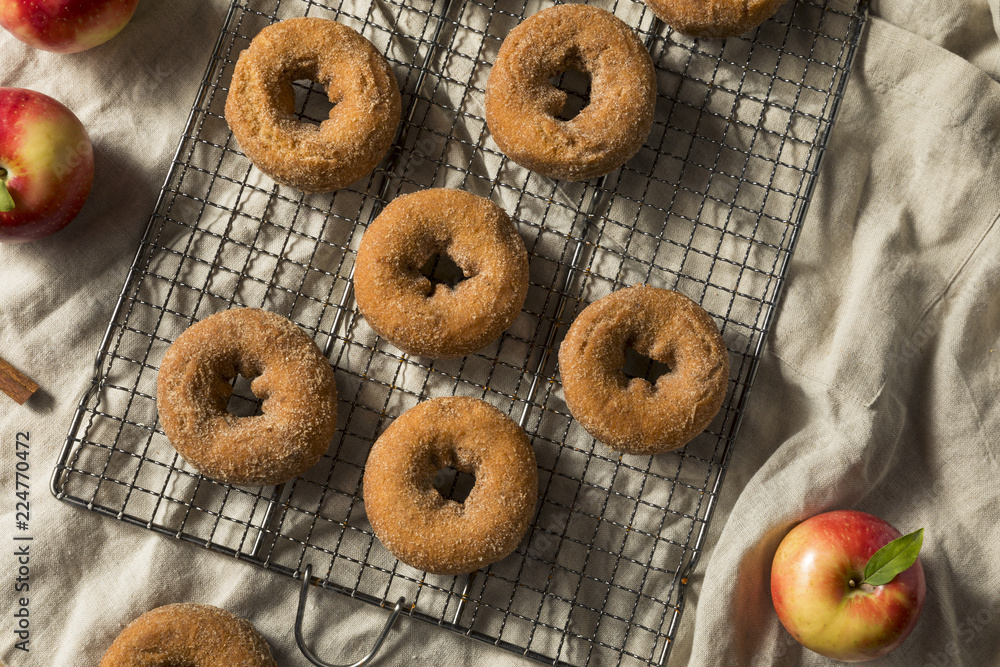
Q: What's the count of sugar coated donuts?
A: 8